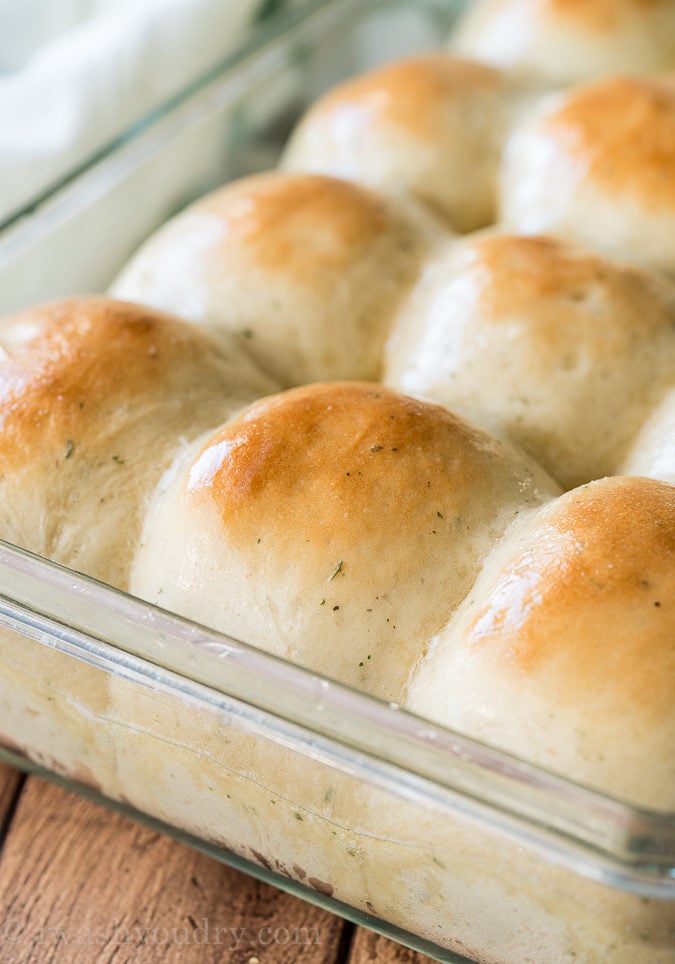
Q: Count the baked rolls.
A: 9